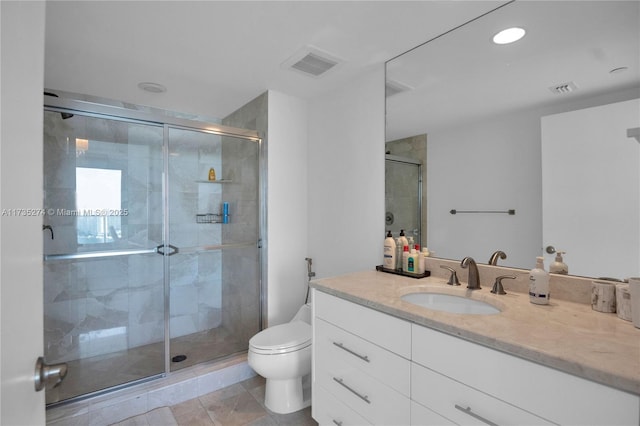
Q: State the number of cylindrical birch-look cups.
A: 2